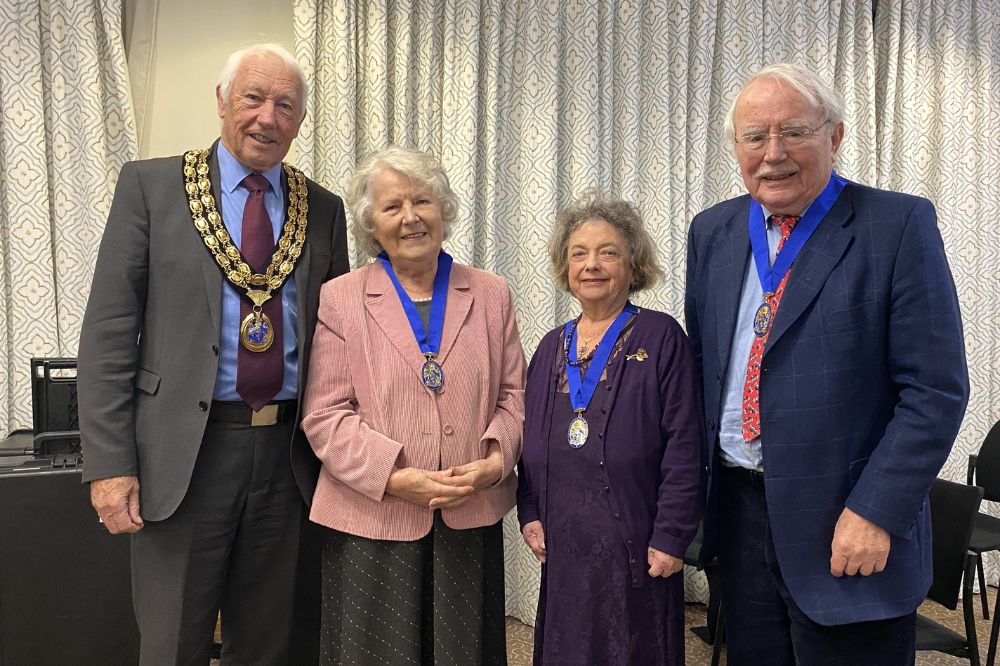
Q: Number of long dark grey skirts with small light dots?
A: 1